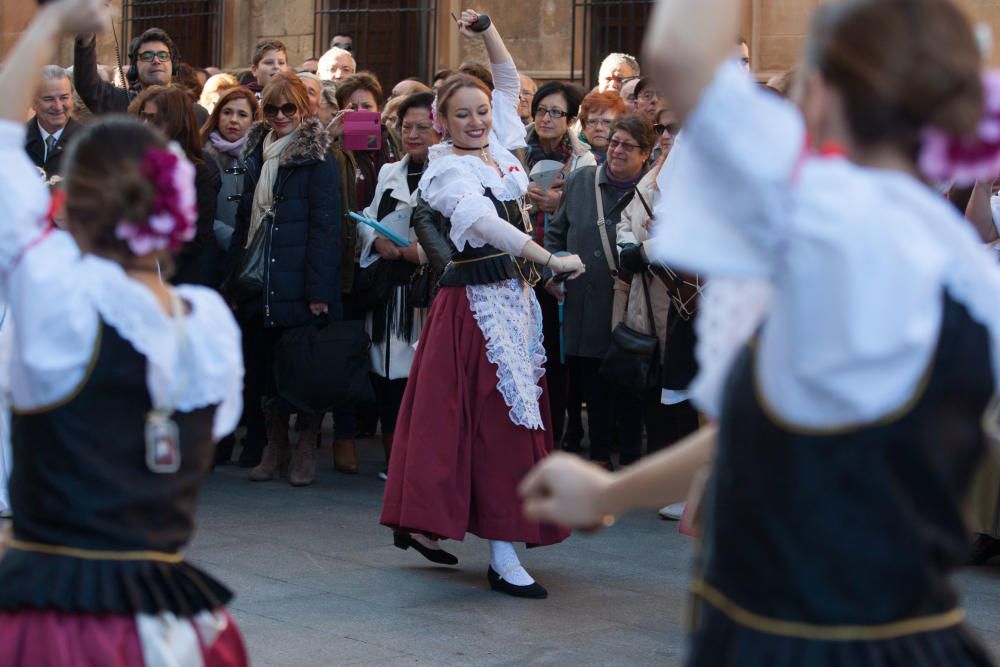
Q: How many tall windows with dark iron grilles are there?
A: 3